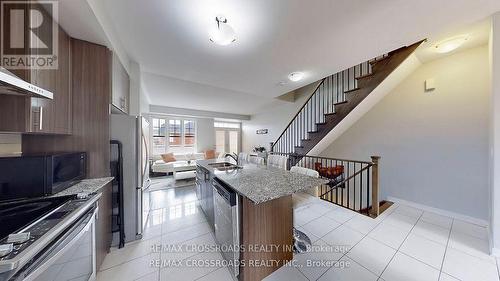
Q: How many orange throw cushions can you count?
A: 2